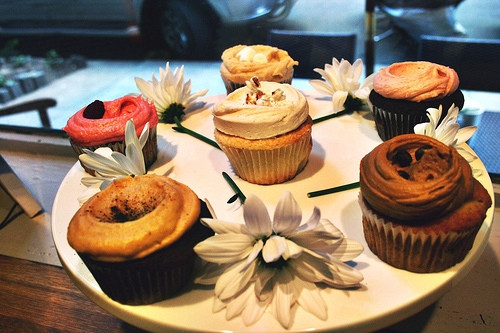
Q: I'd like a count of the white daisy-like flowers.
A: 5